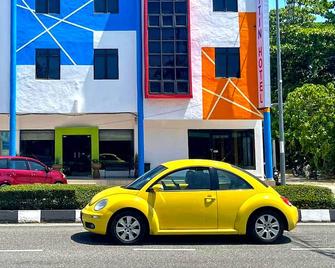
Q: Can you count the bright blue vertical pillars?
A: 3